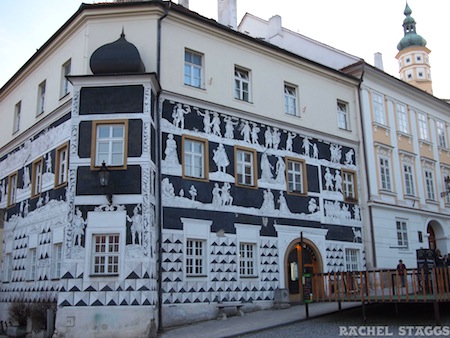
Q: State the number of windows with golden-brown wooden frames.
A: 8